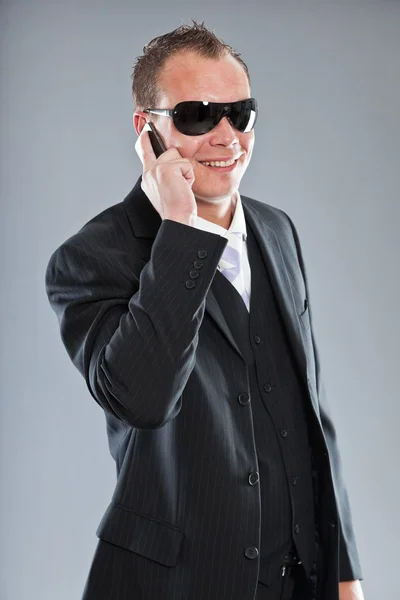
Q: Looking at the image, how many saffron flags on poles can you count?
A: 0